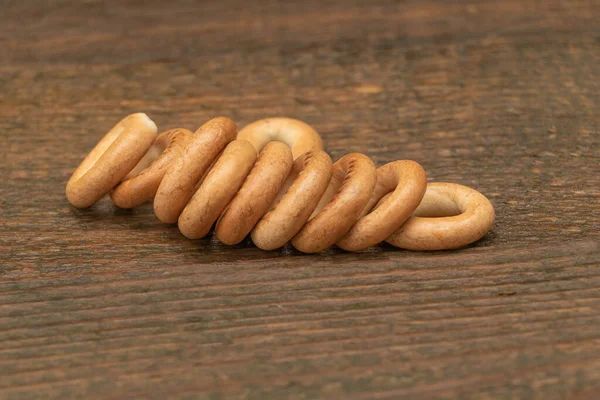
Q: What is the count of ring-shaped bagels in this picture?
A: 10